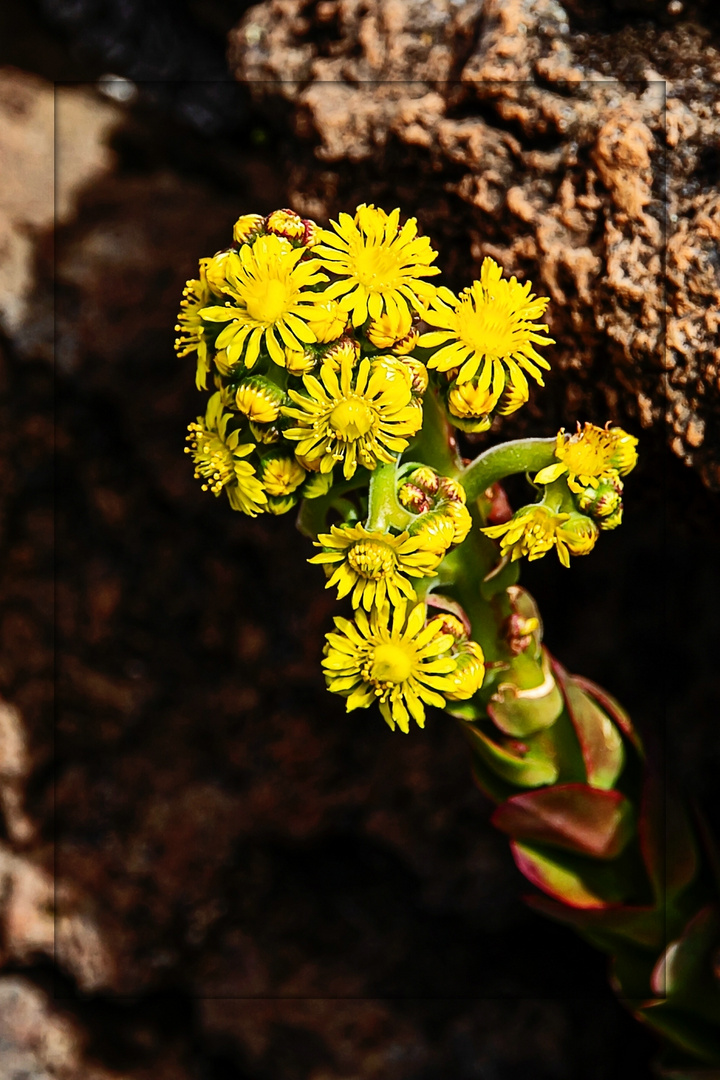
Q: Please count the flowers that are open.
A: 10